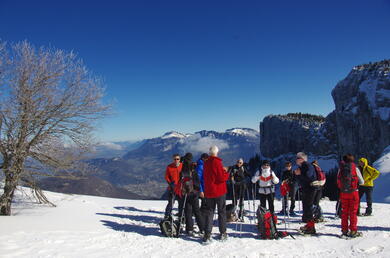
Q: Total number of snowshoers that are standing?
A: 11